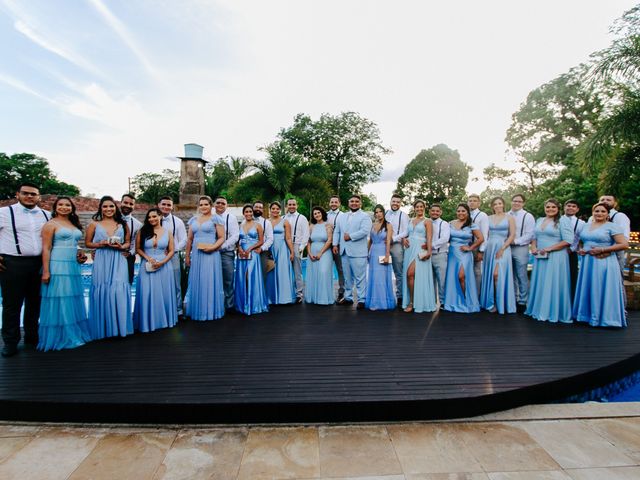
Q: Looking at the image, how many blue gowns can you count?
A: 13